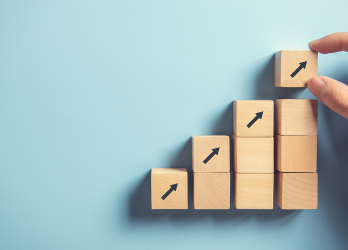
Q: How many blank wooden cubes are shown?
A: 6